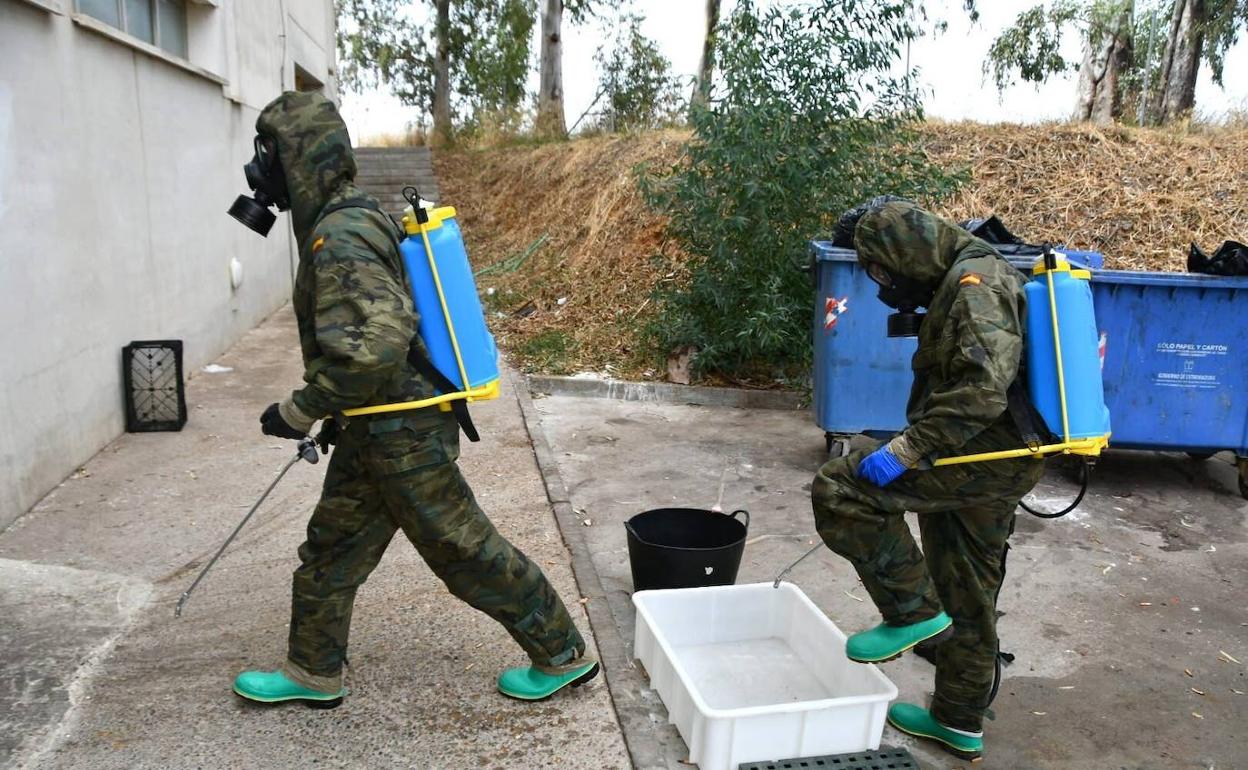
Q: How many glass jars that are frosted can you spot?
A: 0